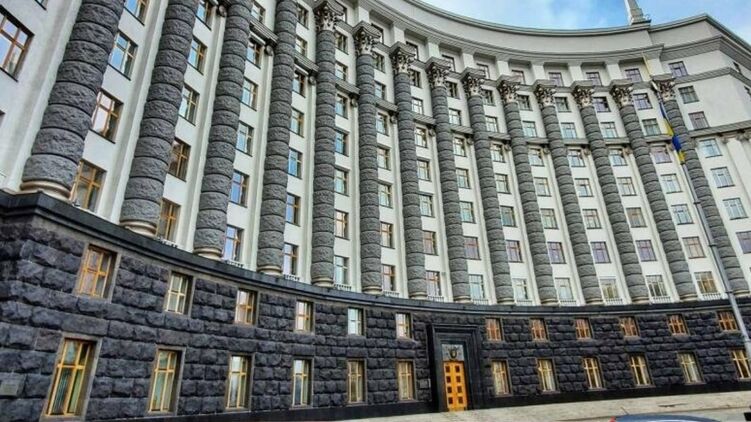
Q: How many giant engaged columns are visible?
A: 14